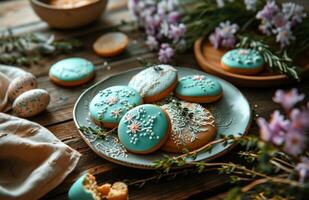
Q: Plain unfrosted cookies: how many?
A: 1